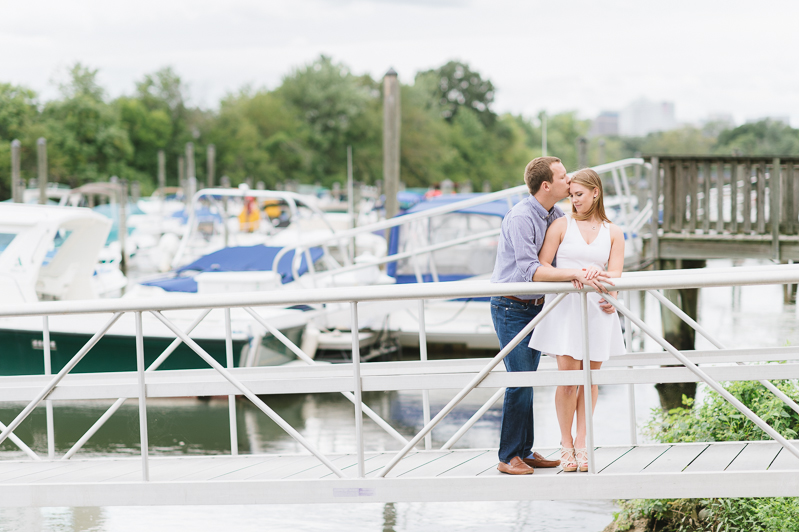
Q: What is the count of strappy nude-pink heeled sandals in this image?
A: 2